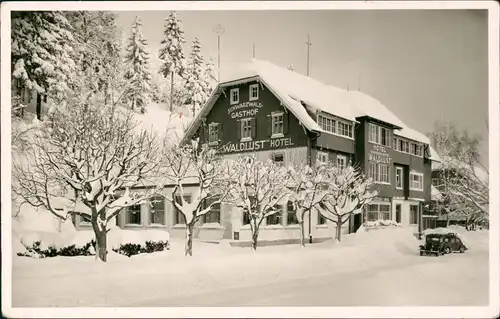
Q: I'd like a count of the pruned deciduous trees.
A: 5